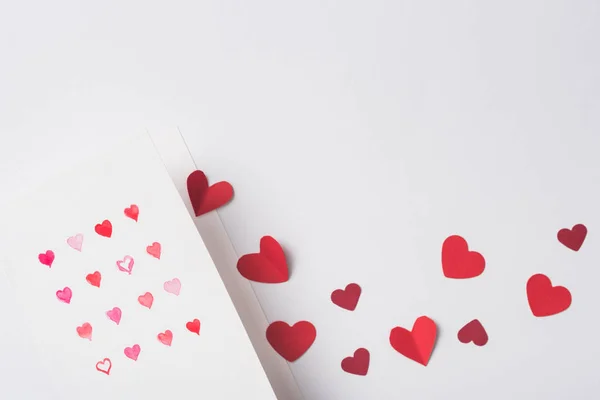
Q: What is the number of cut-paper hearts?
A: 10